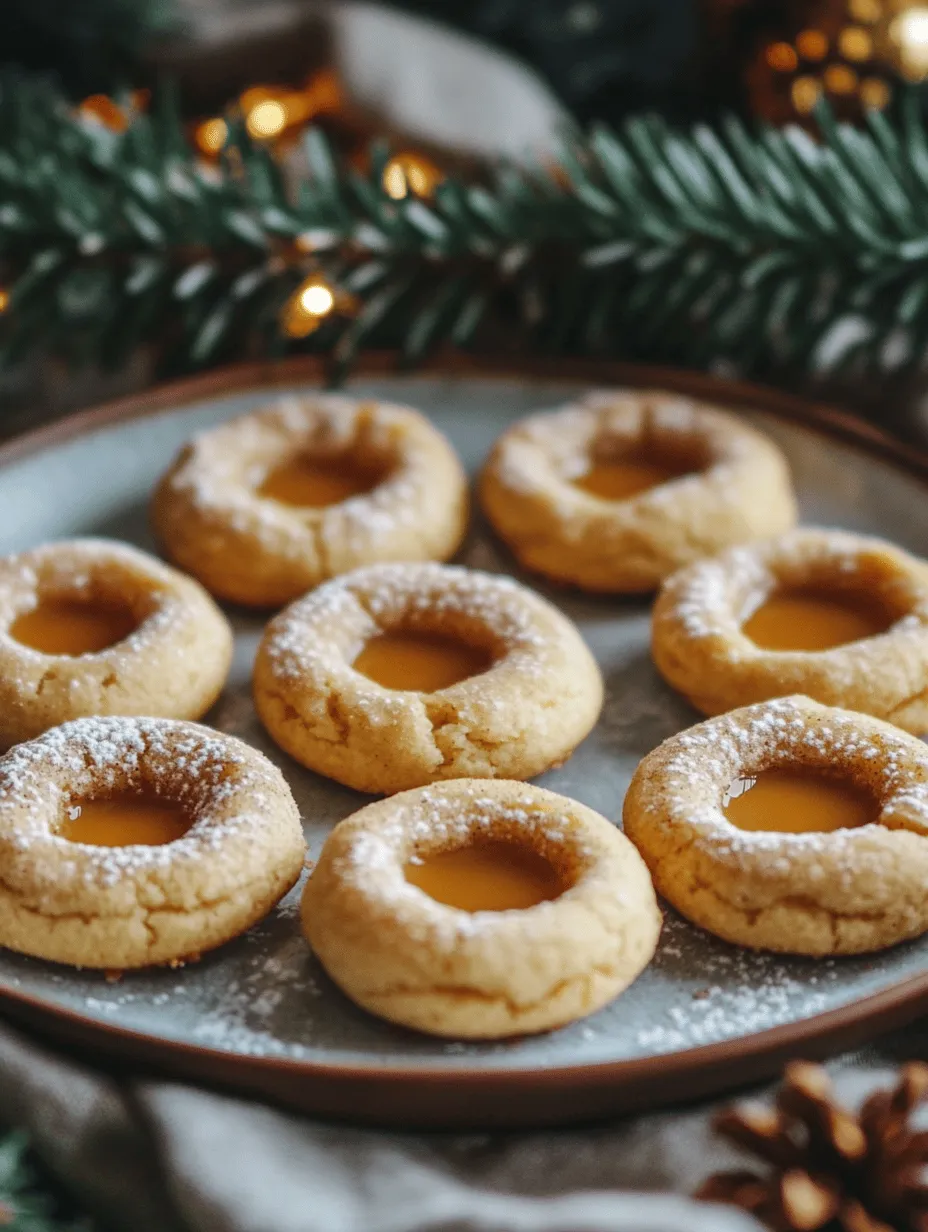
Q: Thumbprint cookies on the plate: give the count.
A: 8